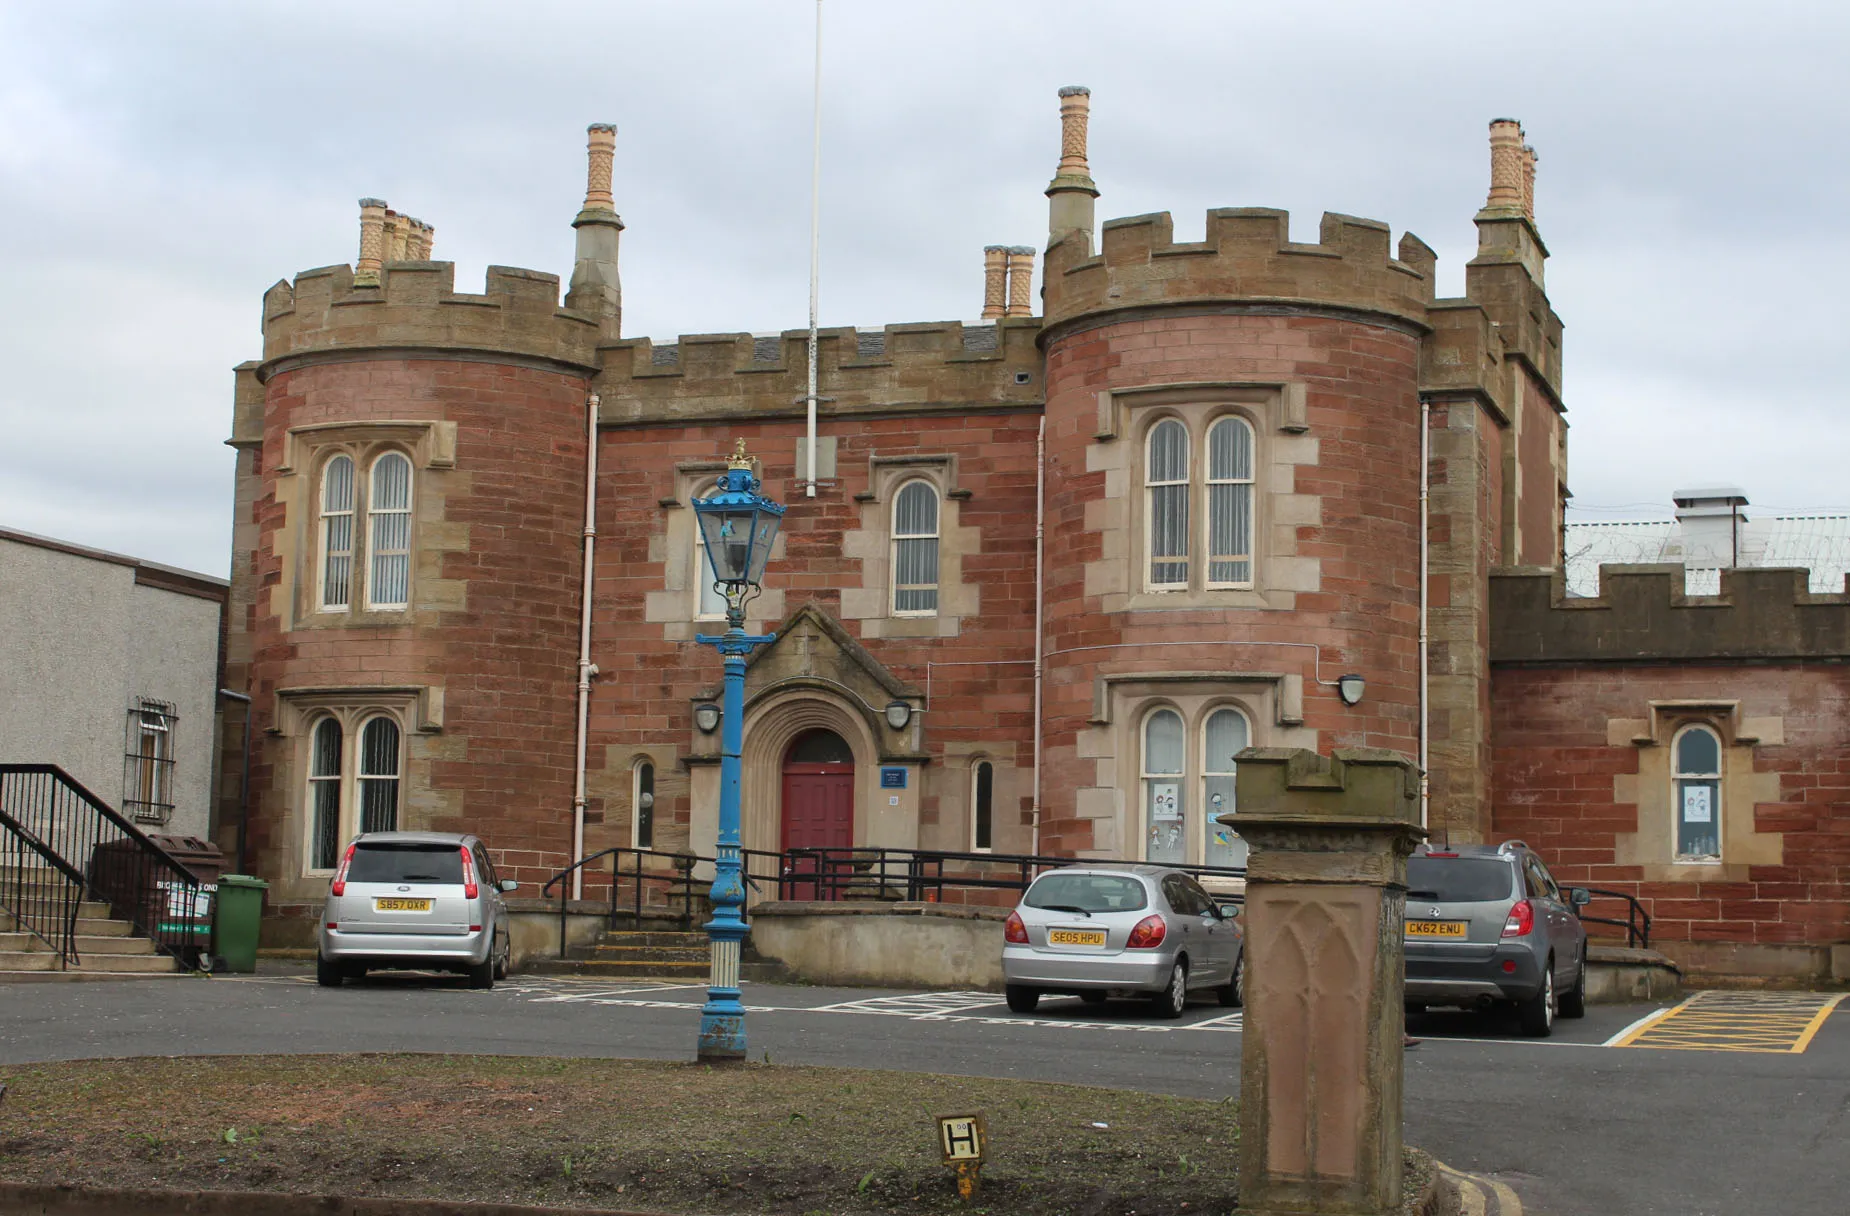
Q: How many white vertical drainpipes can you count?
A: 3